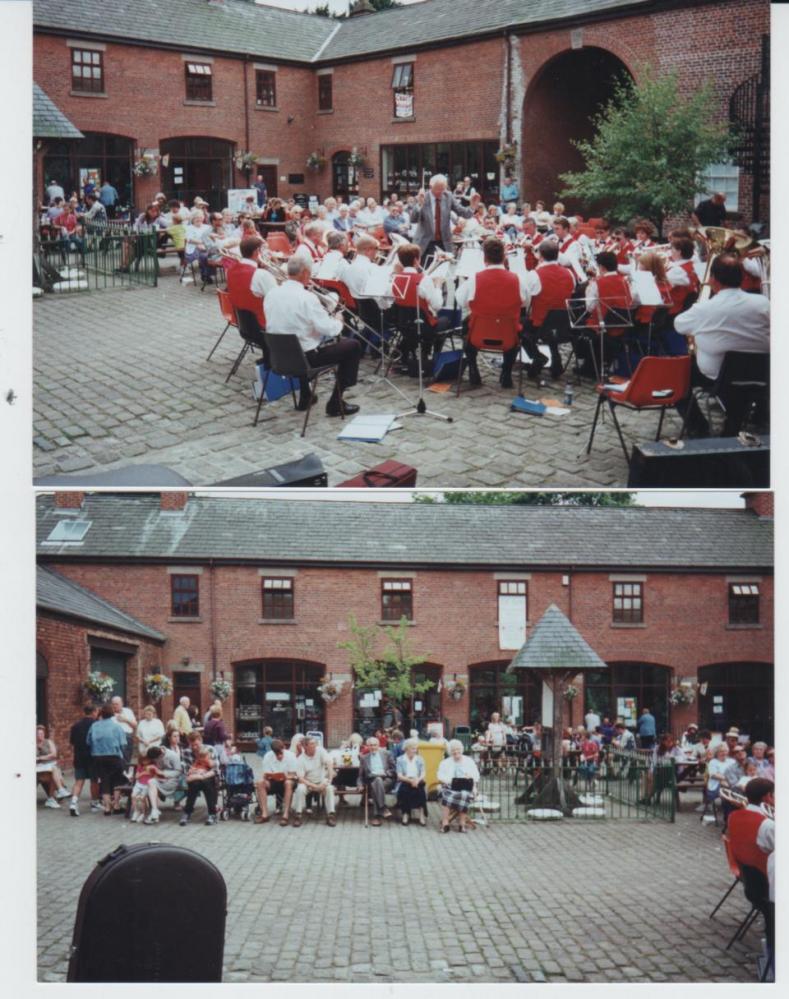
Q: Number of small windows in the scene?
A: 11